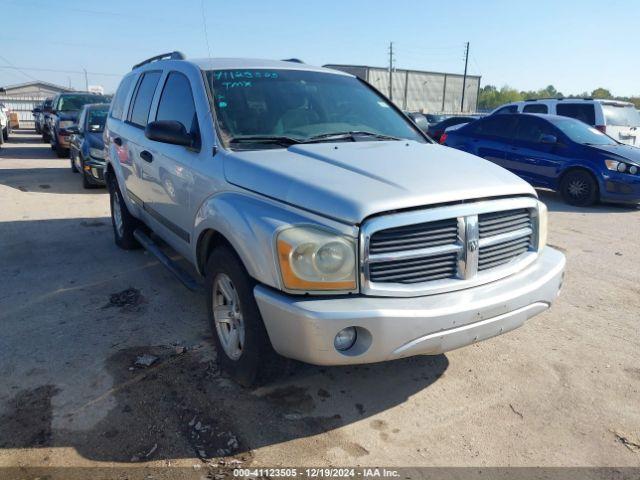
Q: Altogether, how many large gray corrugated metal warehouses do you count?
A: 1